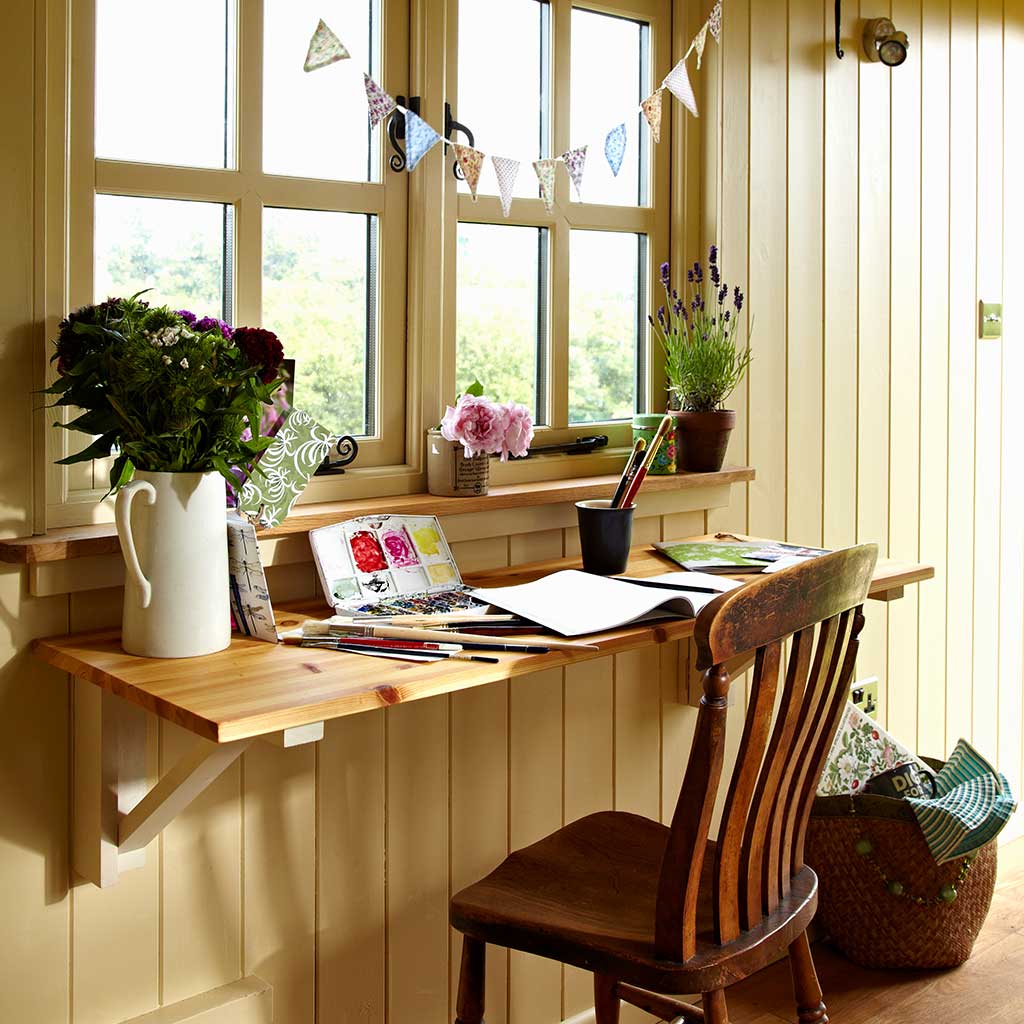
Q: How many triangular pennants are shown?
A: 12